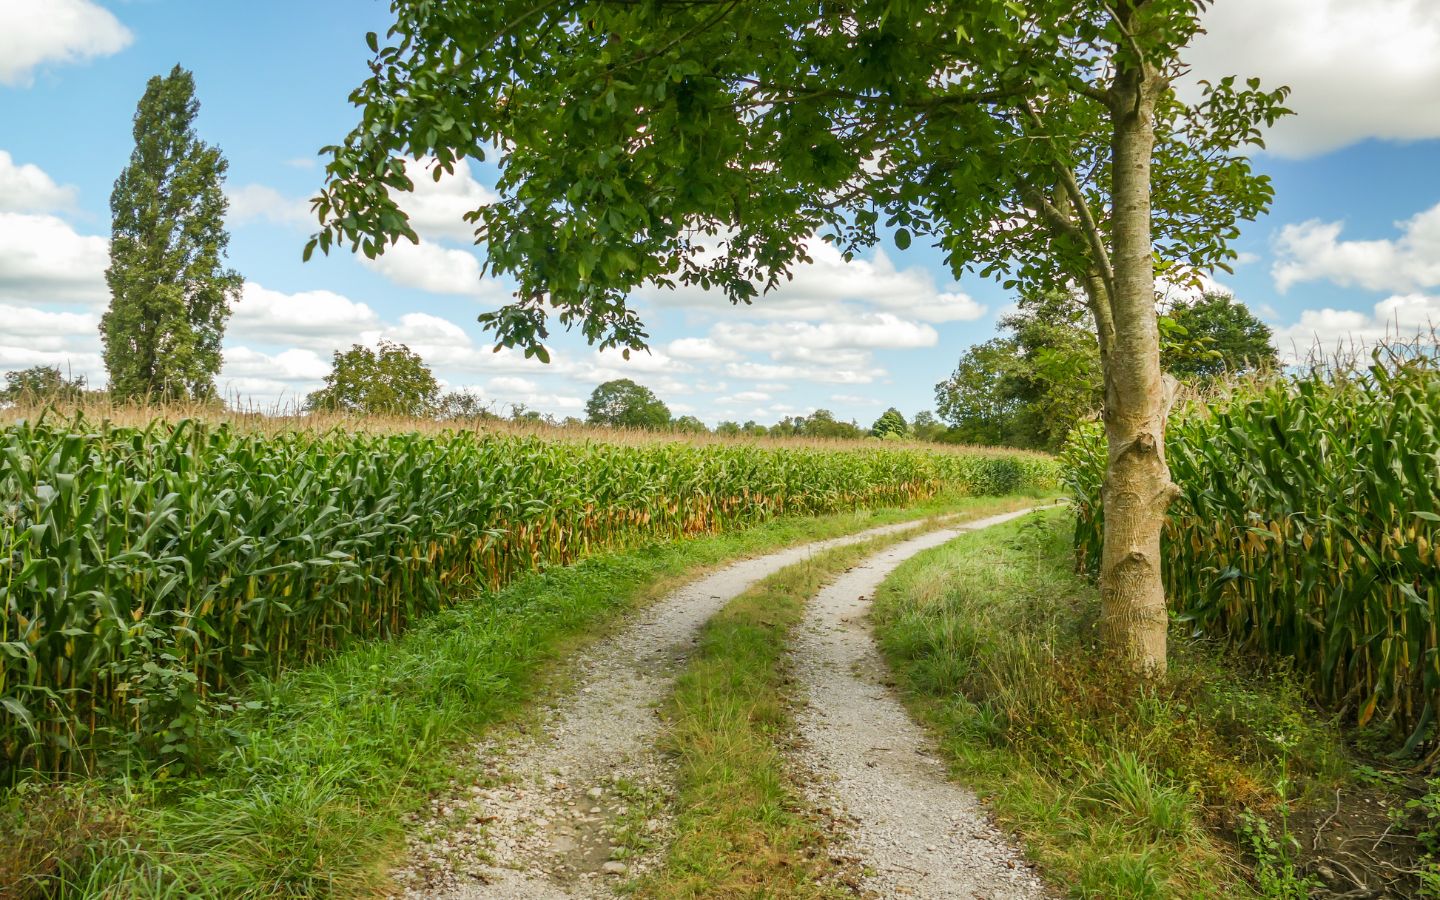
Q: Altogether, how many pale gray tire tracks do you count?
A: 2